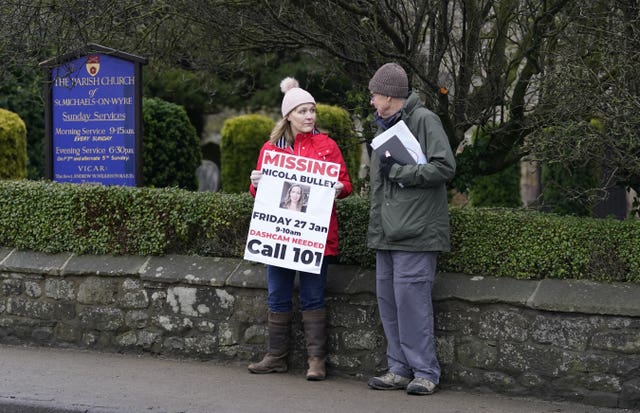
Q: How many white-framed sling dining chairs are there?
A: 0